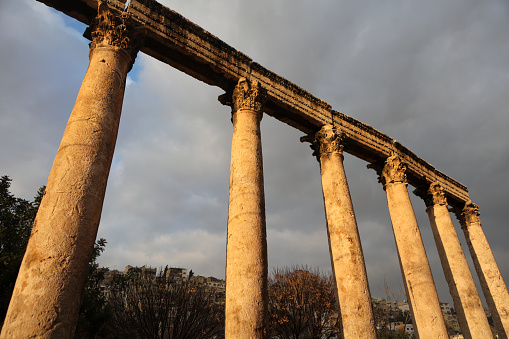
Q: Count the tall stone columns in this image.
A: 6